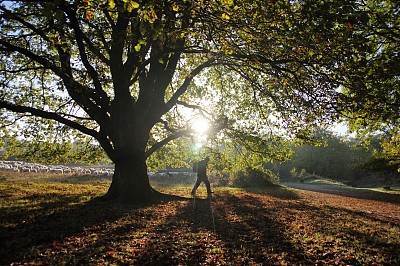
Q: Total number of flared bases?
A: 1